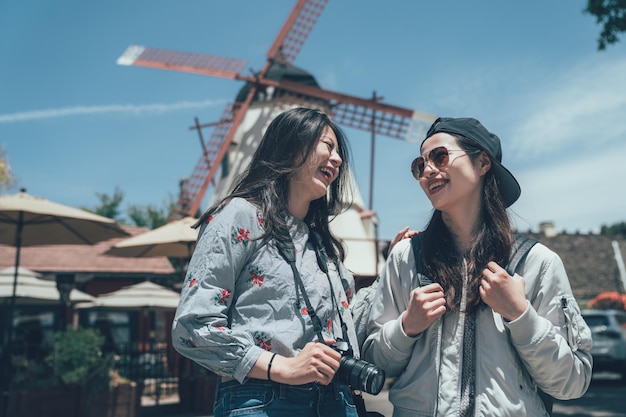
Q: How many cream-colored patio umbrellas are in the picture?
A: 4